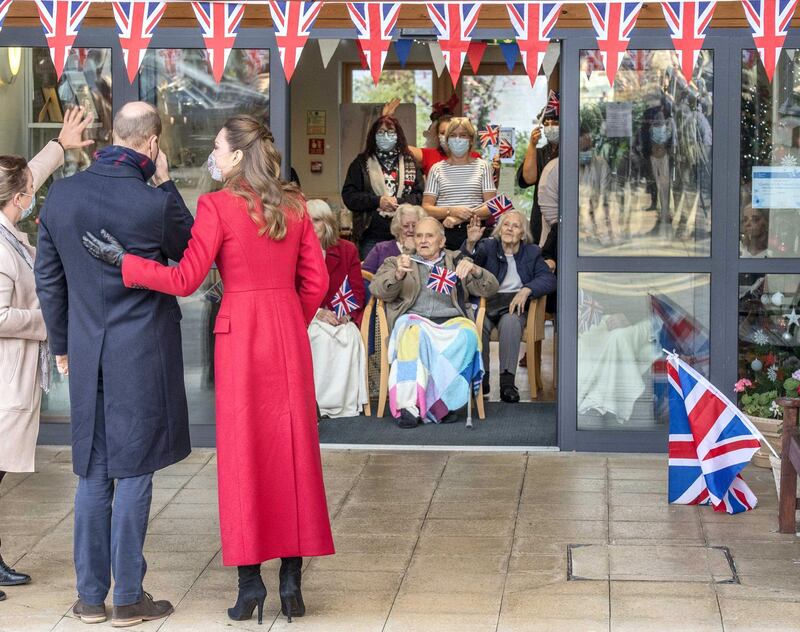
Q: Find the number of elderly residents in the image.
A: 4